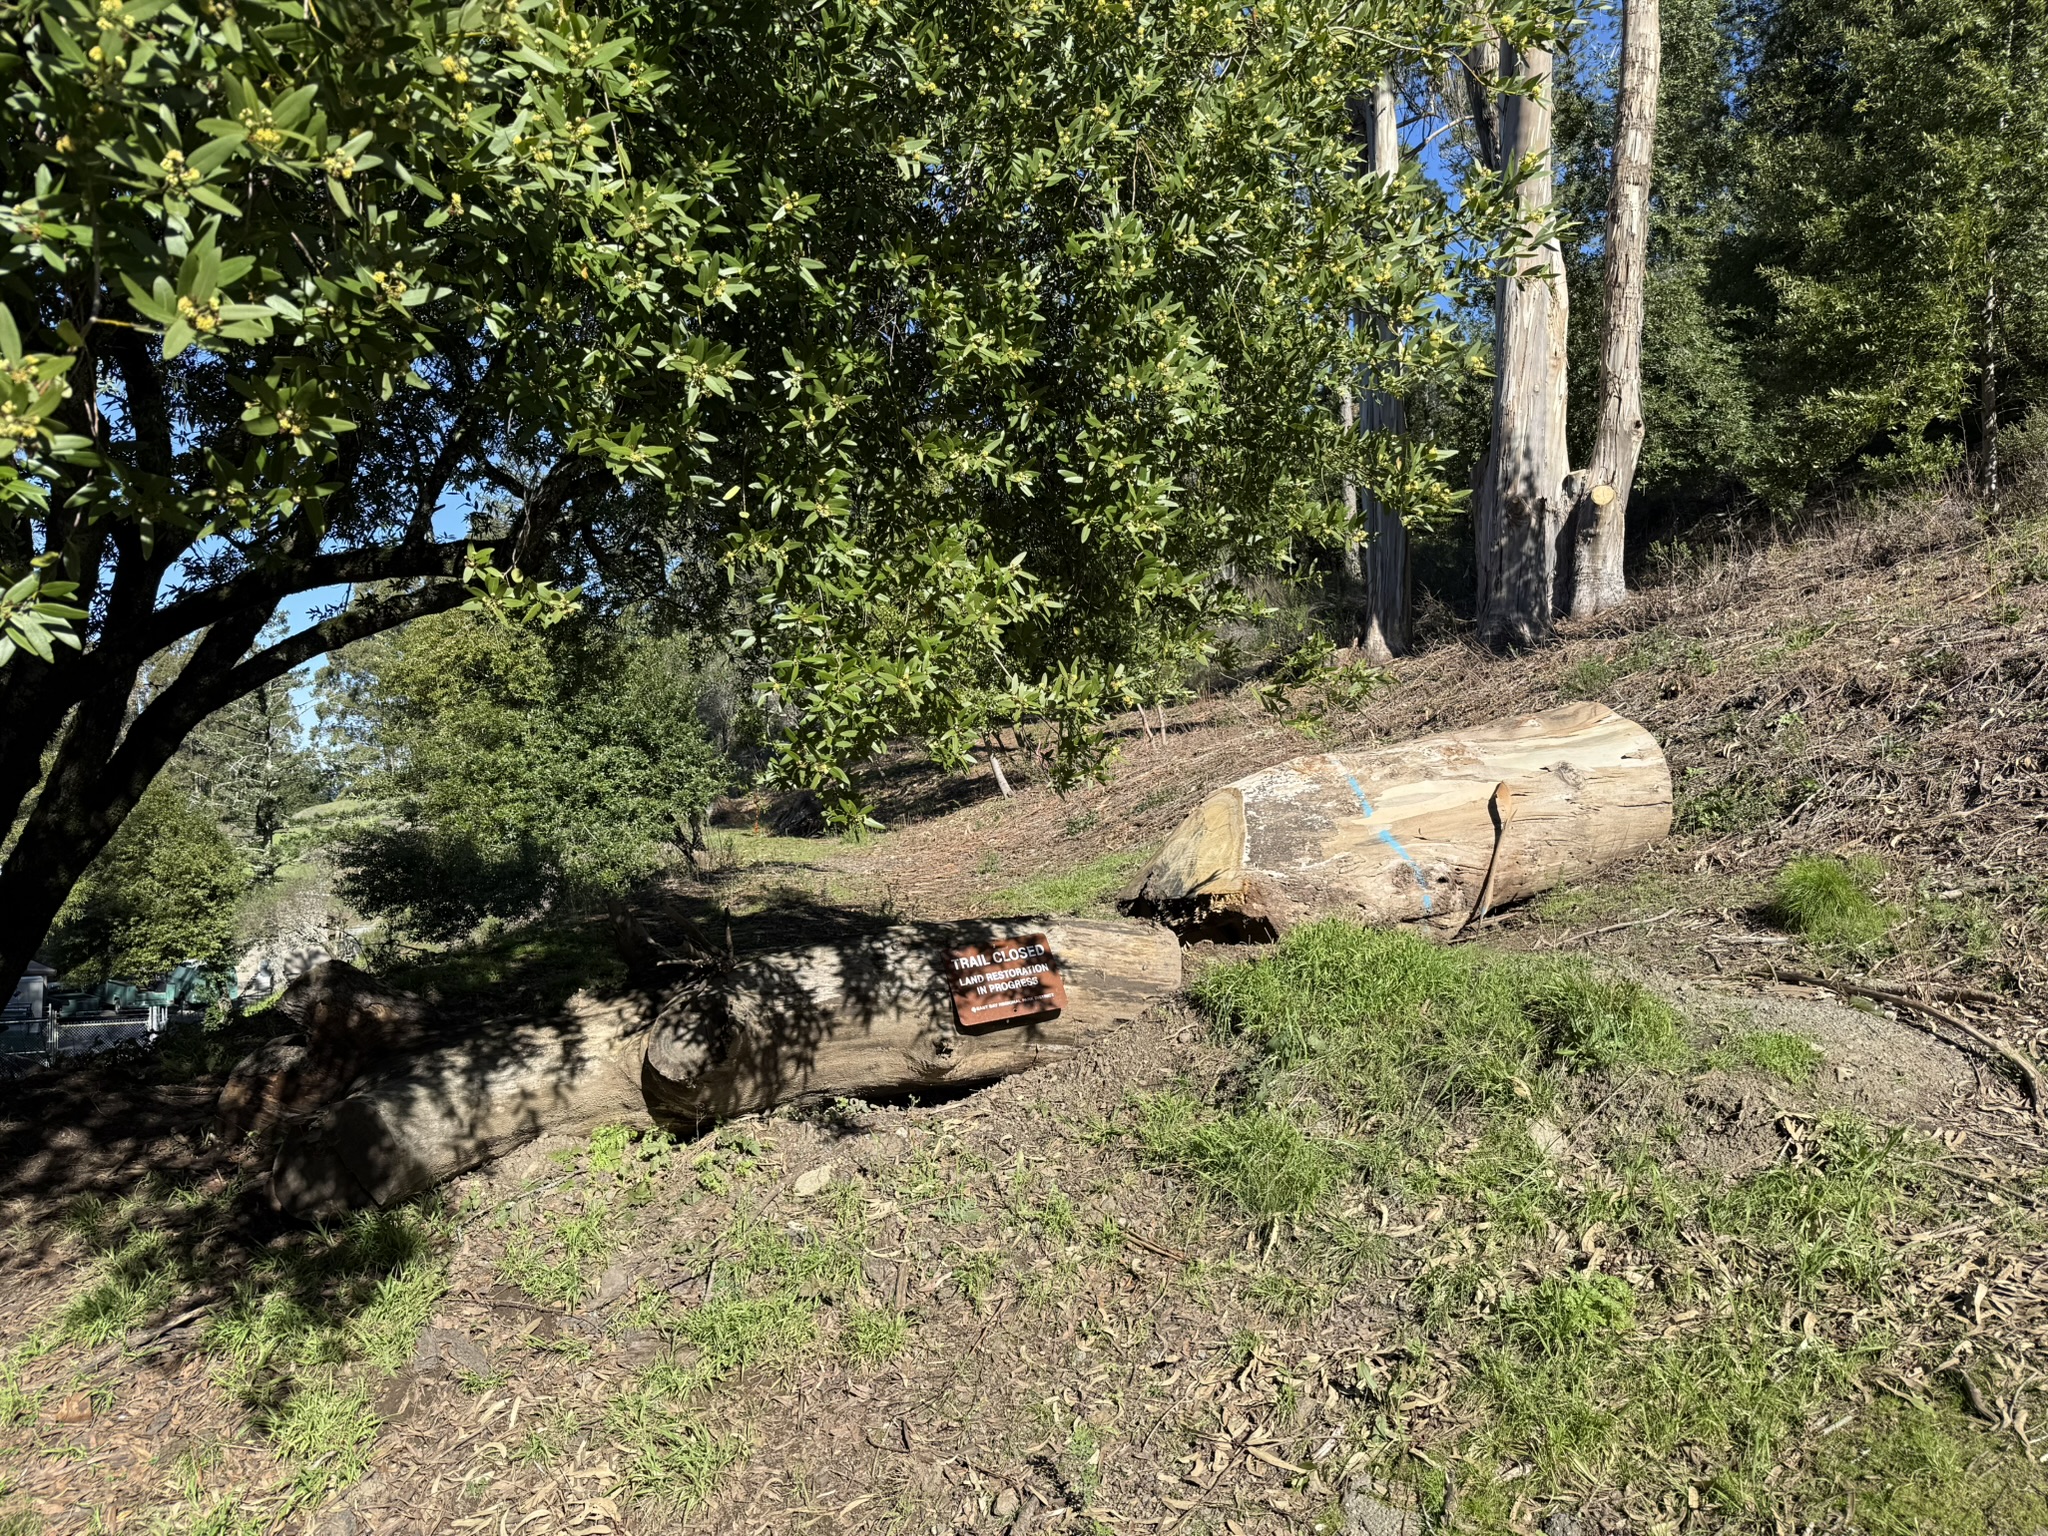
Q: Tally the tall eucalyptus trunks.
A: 3